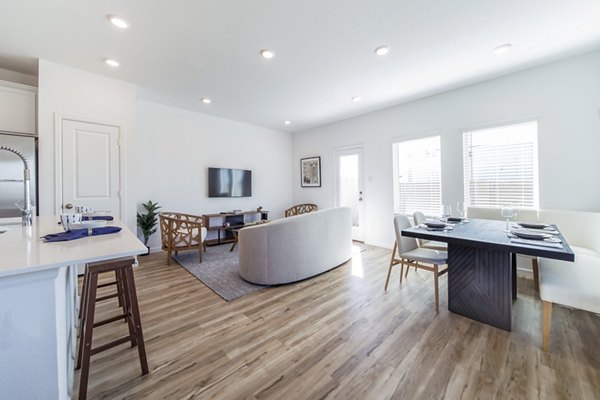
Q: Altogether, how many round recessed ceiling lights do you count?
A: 8